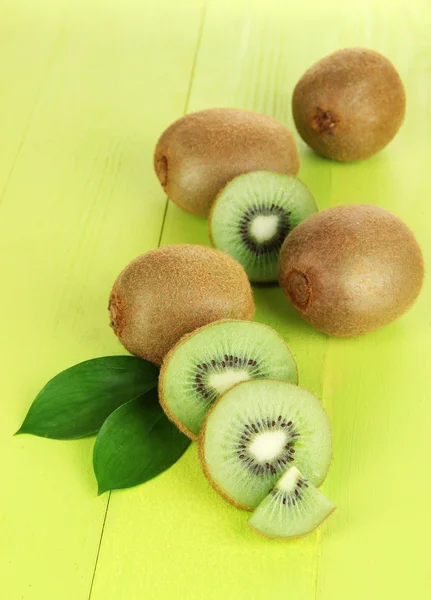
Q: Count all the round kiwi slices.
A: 3